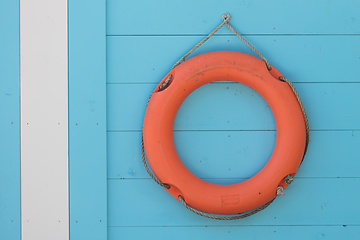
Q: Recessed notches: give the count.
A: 4